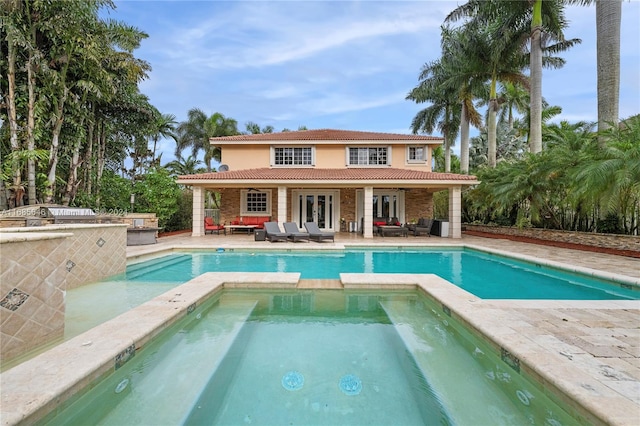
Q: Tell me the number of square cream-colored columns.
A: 4